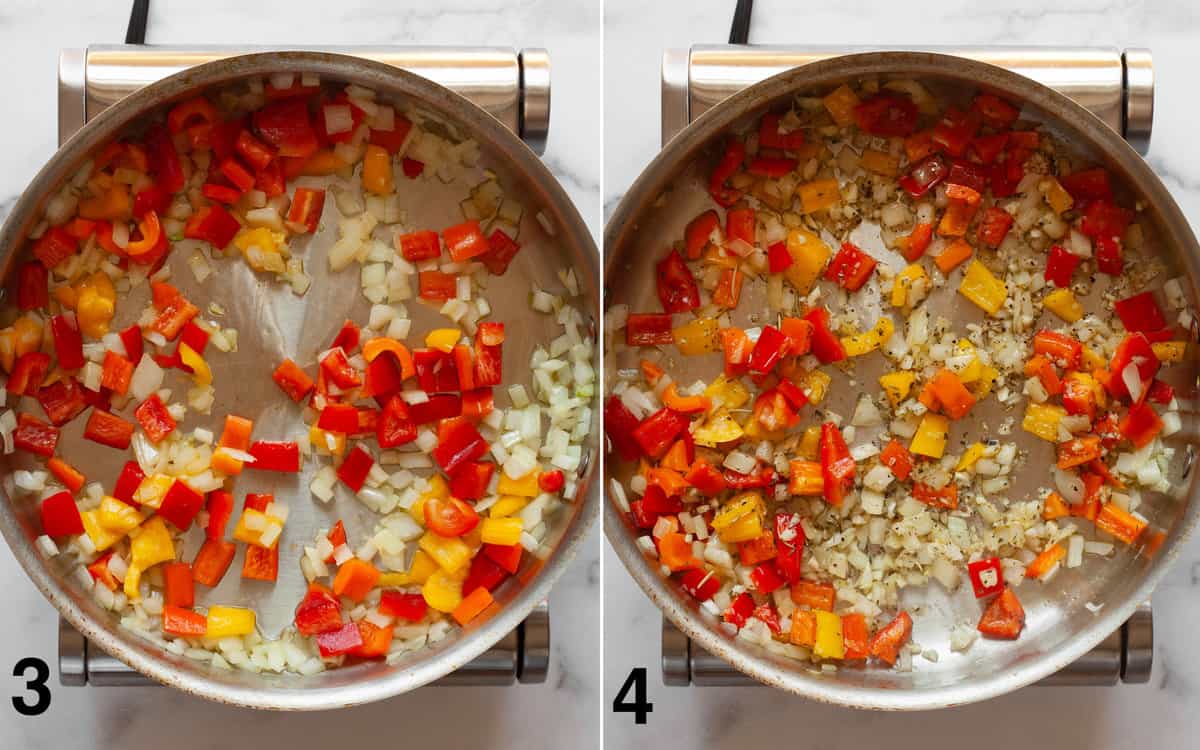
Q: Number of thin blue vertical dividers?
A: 0